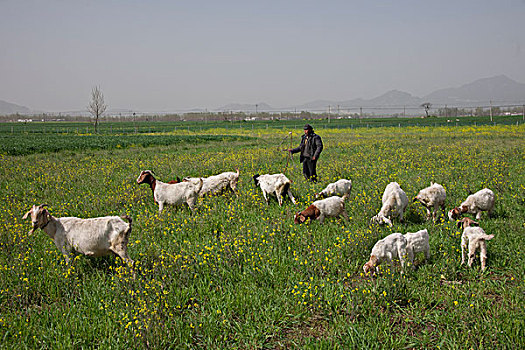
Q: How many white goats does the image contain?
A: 12